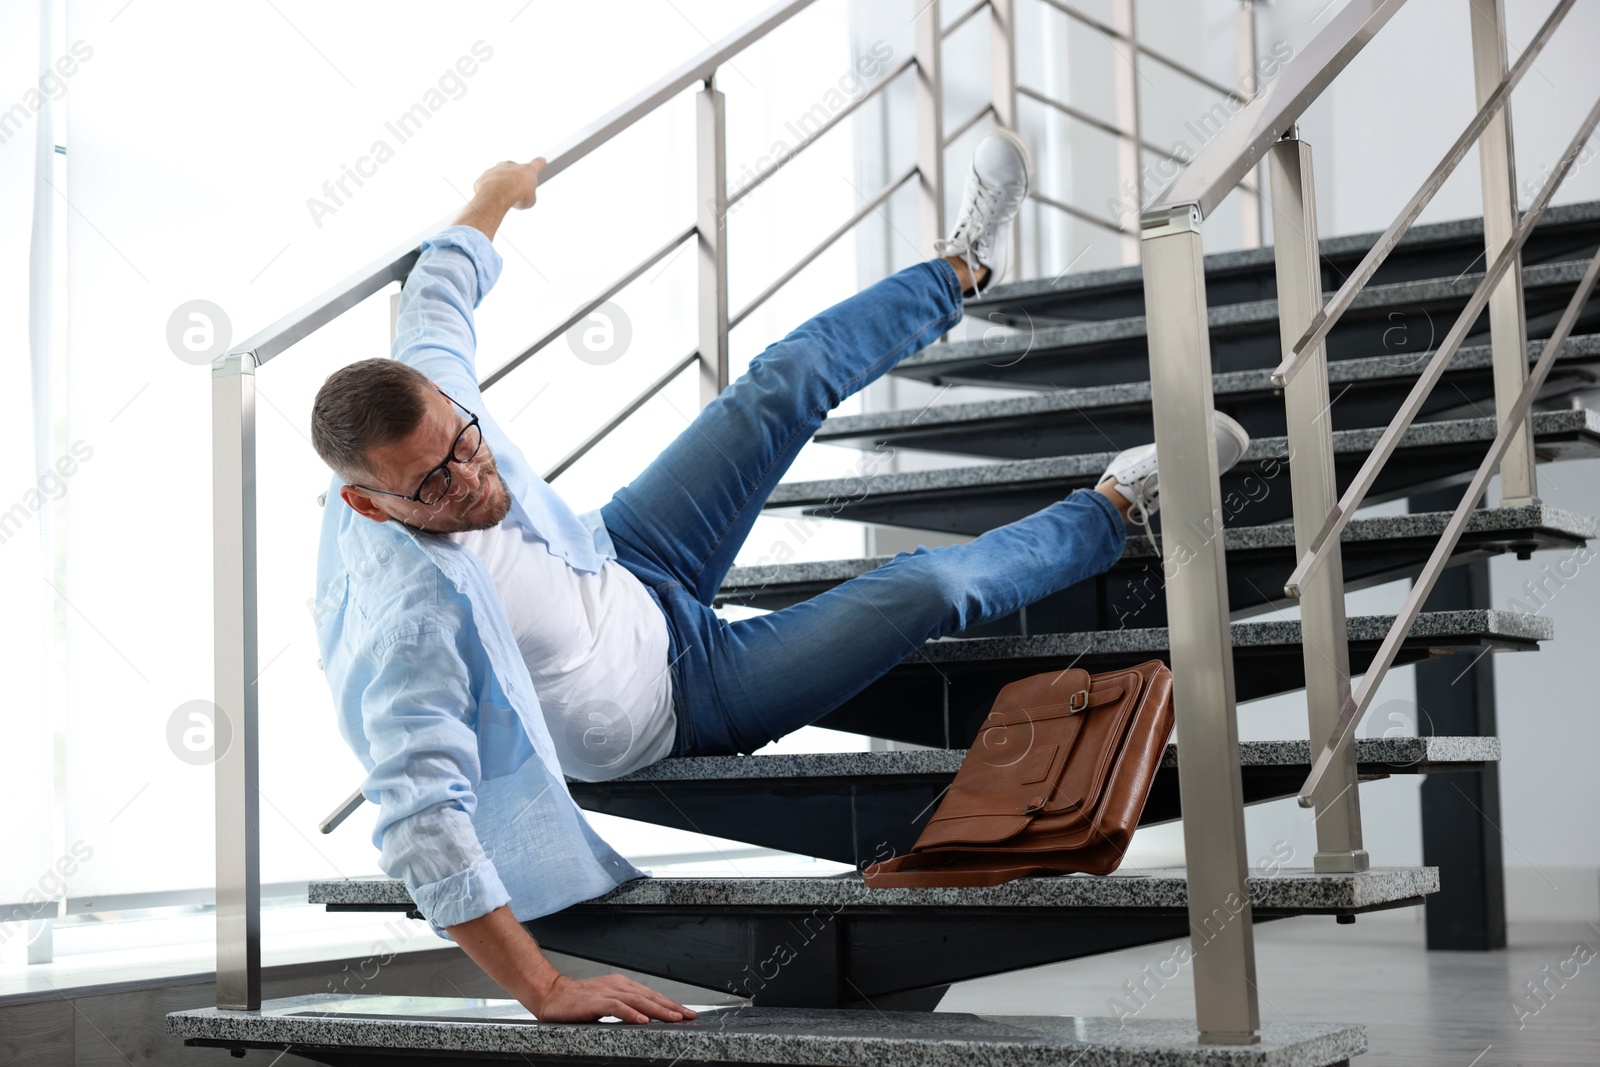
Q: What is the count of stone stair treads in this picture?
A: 9